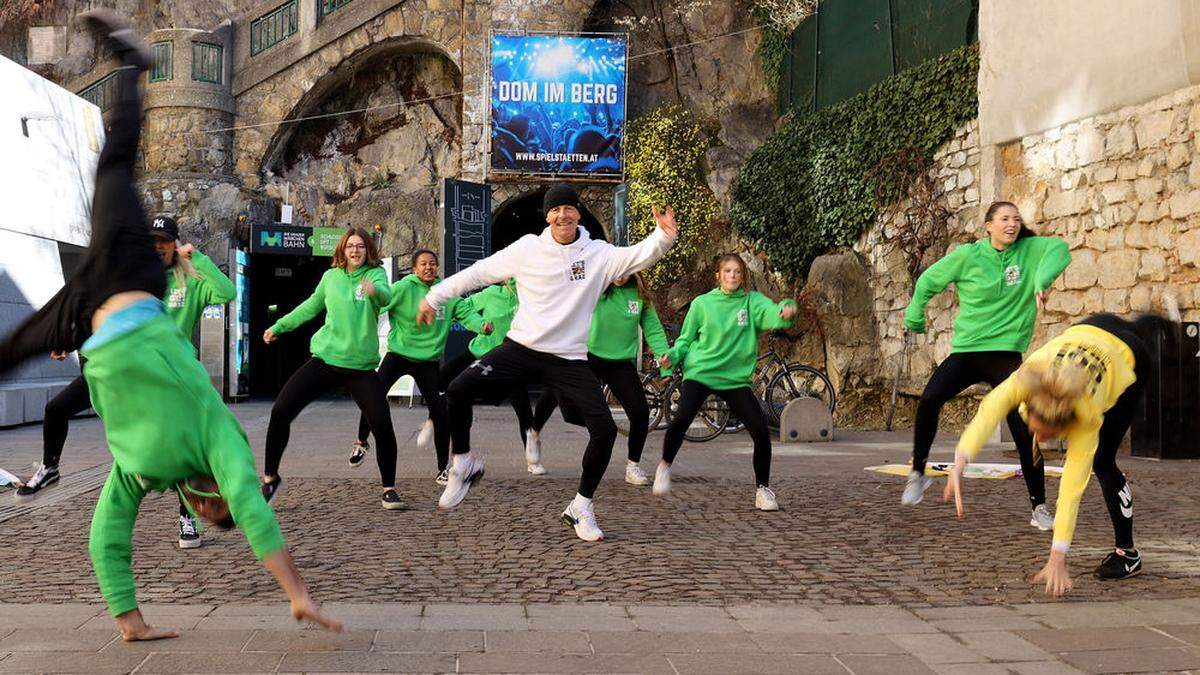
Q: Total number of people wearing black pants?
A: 10